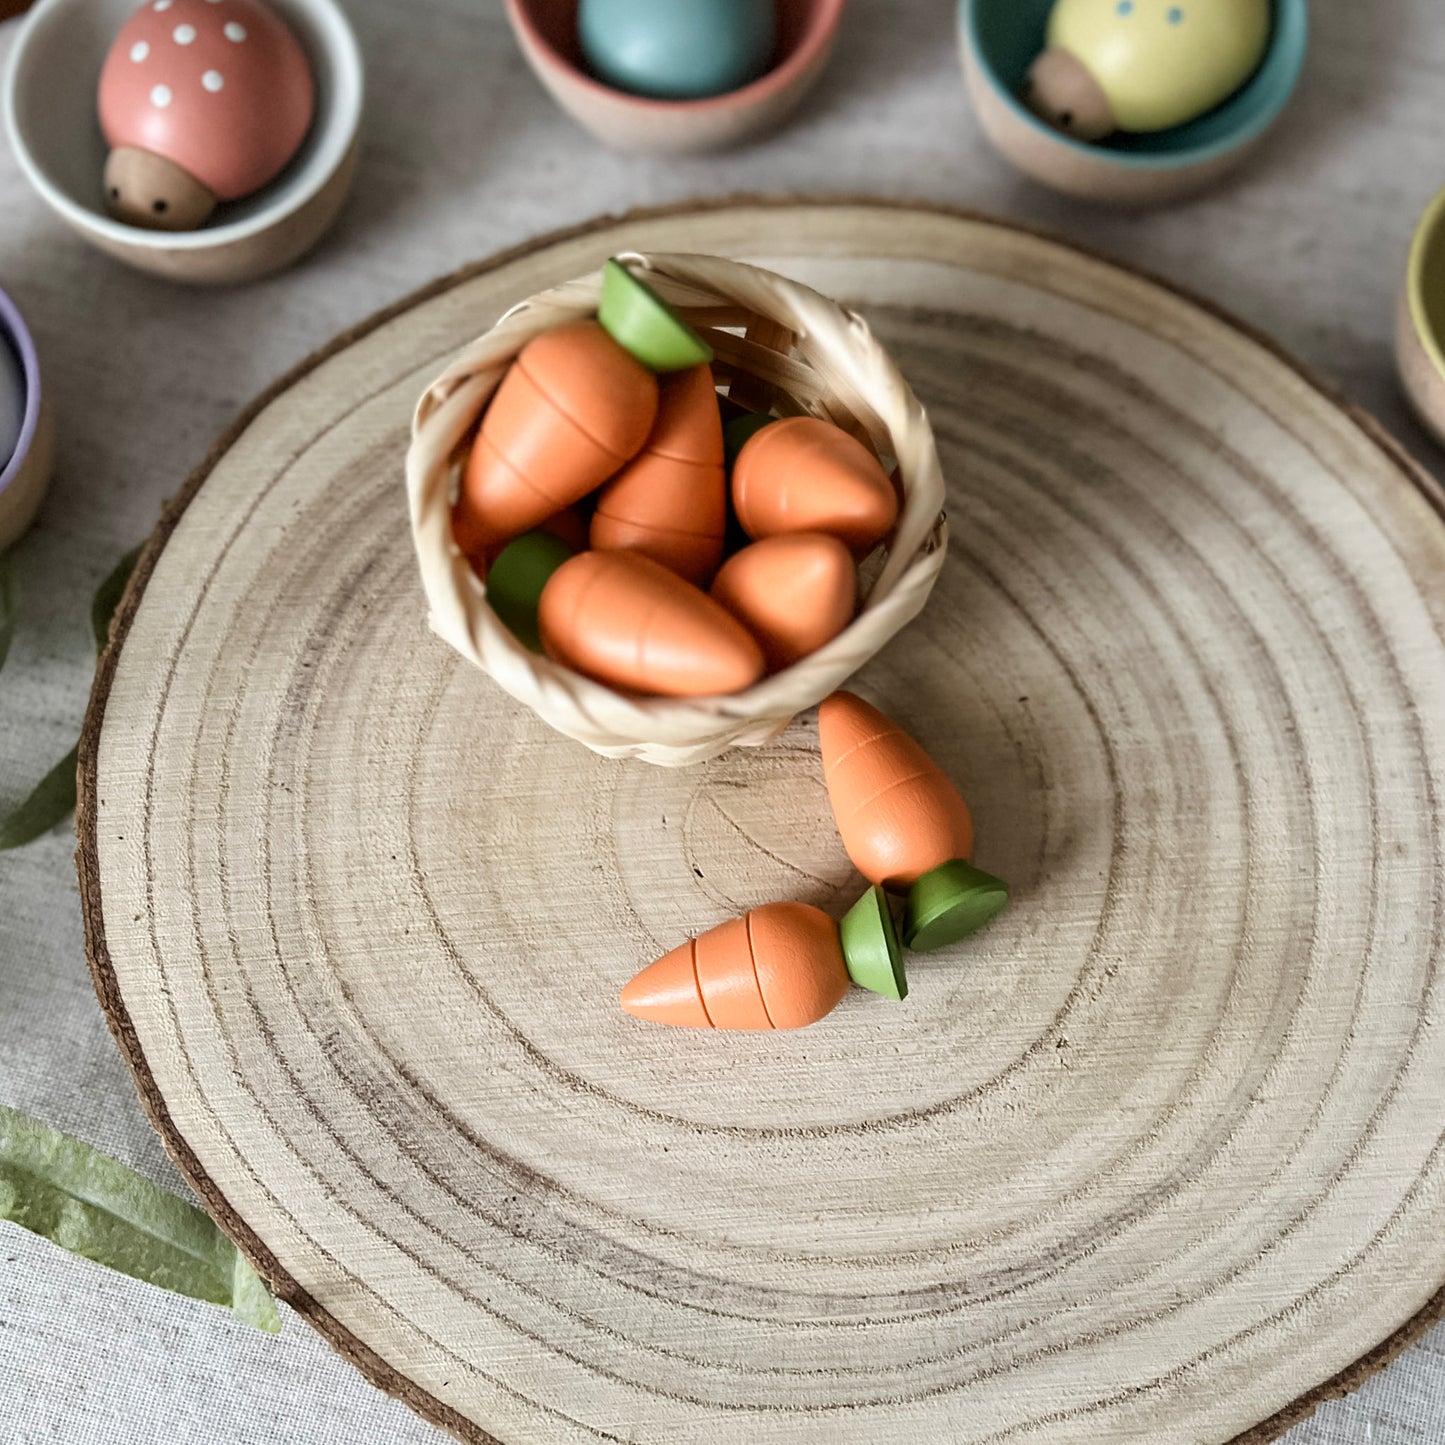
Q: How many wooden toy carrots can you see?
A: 7